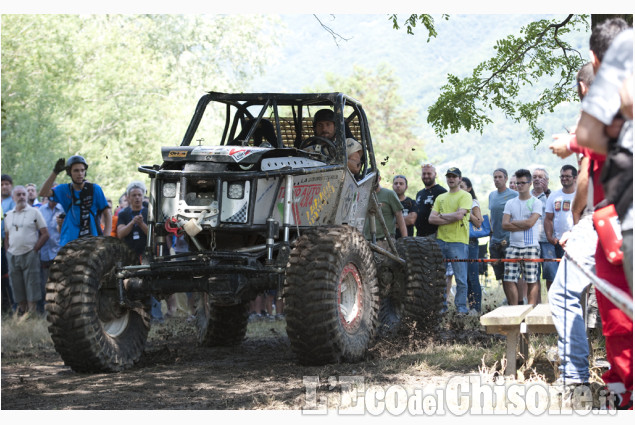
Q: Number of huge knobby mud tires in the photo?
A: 4